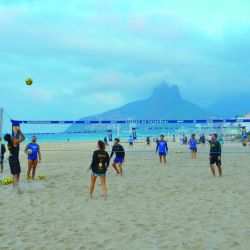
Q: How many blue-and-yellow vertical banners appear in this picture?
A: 4